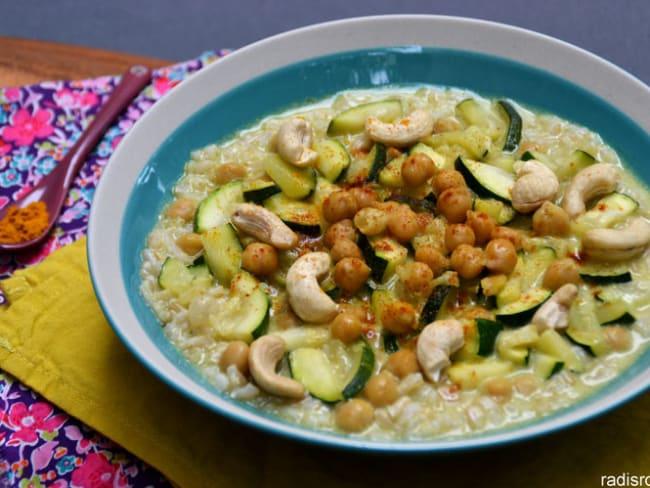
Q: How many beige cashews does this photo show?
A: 10